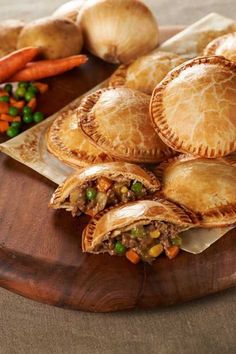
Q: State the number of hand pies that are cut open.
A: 2